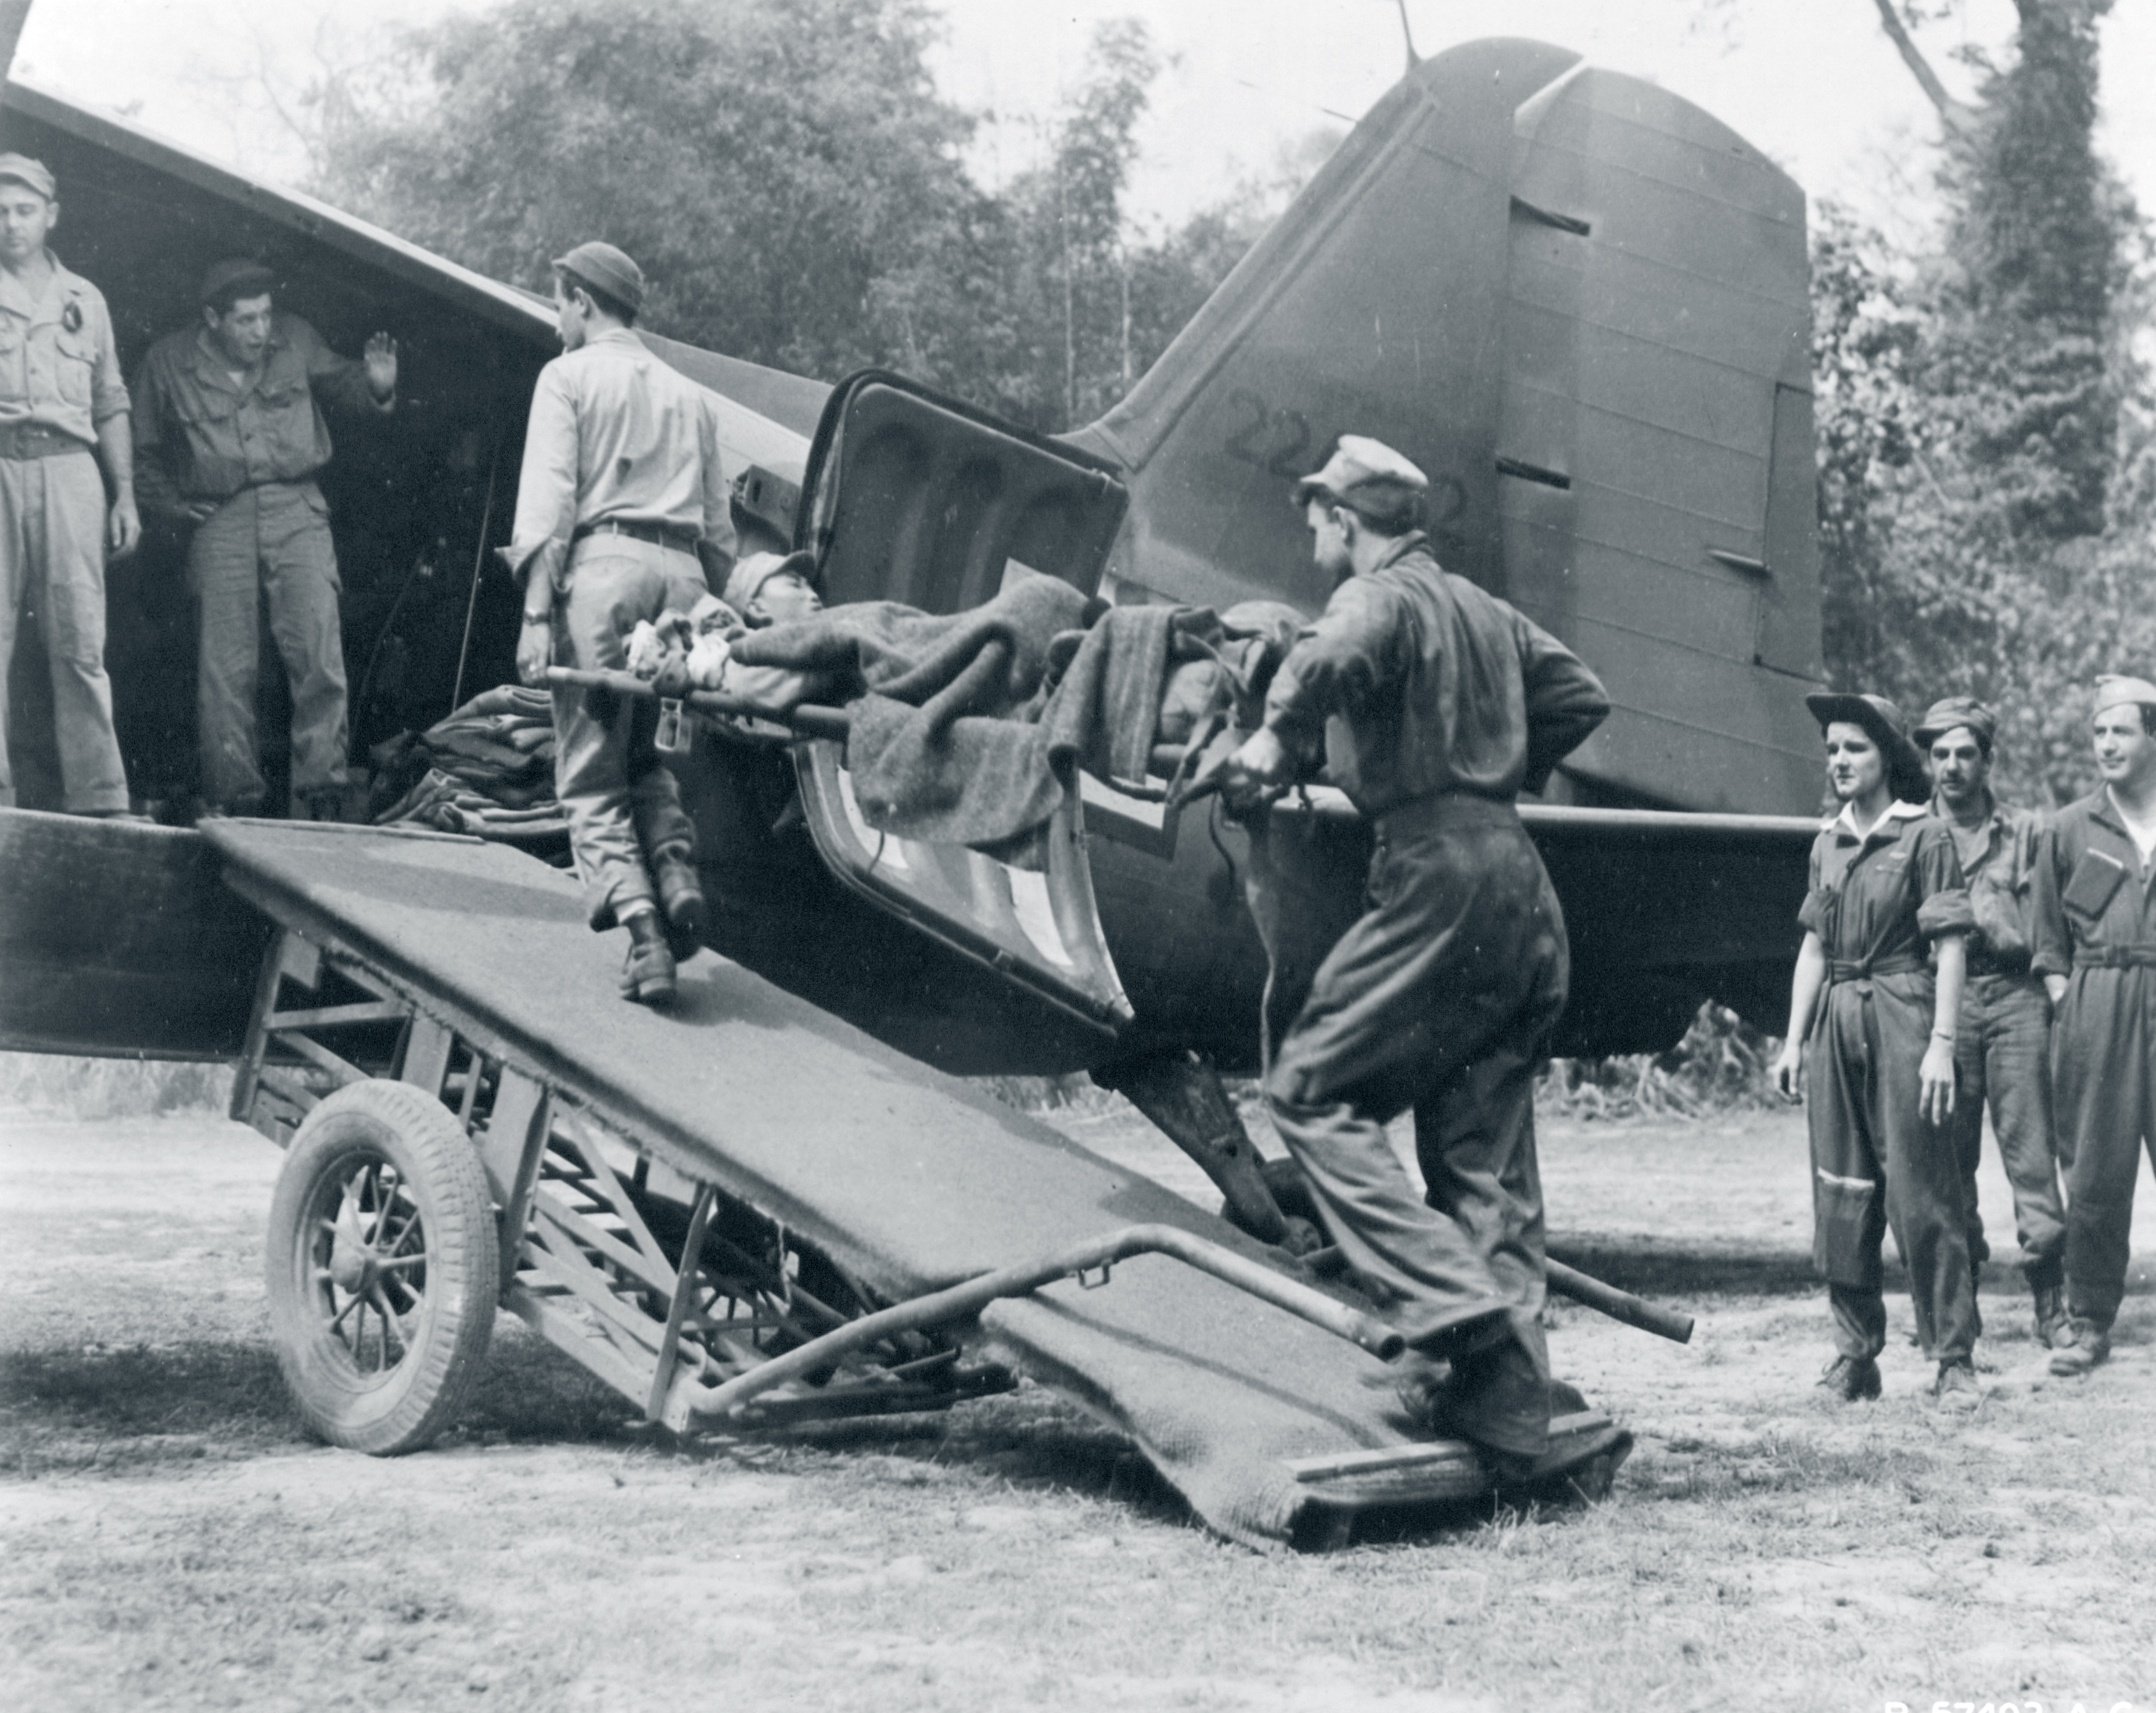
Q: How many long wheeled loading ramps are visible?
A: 1